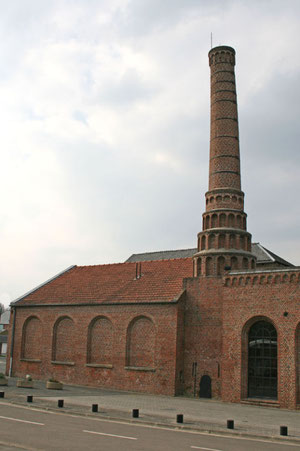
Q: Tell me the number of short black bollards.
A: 8